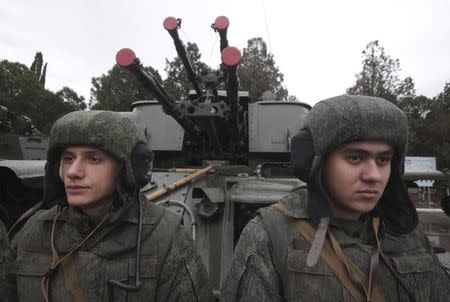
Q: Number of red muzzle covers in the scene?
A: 4